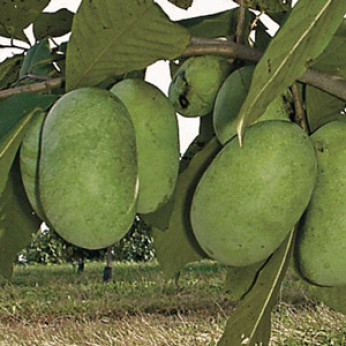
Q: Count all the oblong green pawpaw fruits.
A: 7